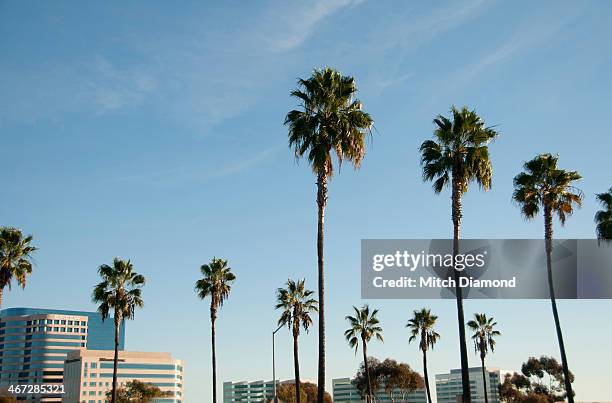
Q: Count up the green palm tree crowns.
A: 11